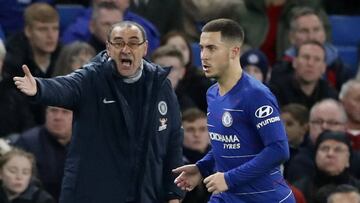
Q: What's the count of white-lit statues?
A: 0